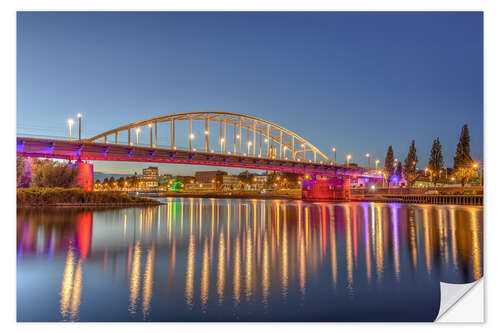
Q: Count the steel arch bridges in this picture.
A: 1